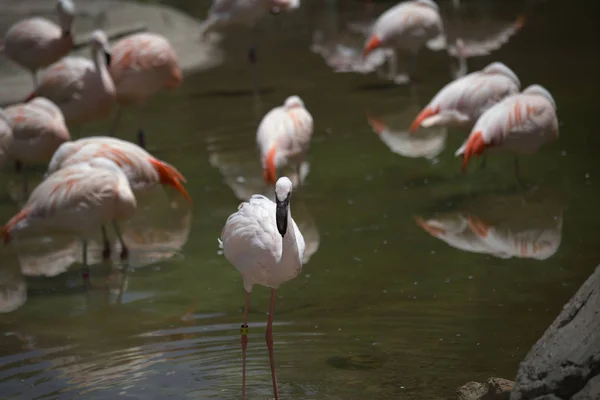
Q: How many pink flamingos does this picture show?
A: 13